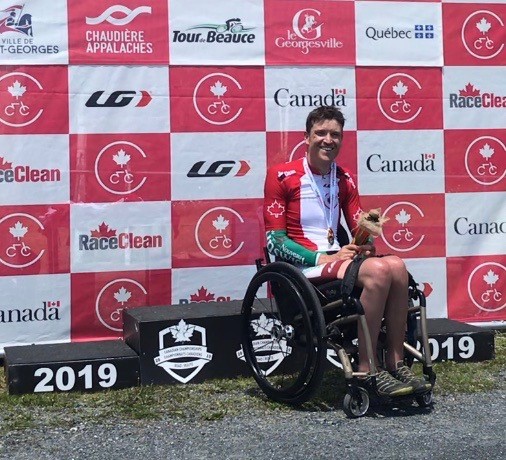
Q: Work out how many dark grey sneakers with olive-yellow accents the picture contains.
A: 2